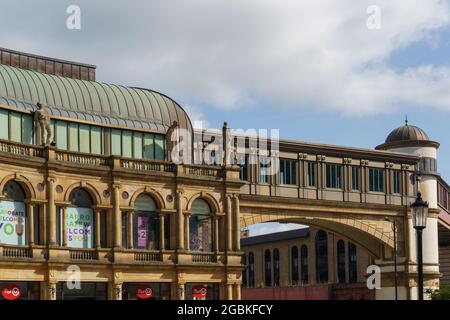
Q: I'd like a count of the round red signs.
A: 3